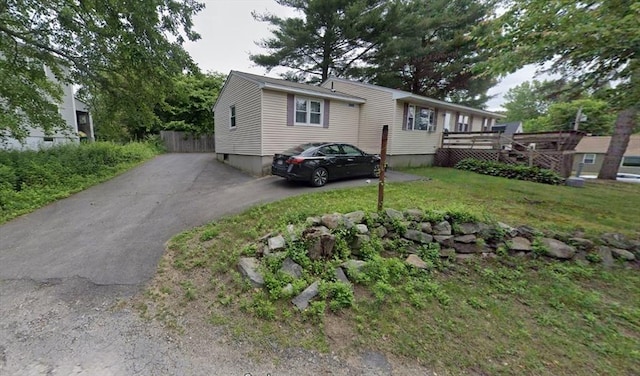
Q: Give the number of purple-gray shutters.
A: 8